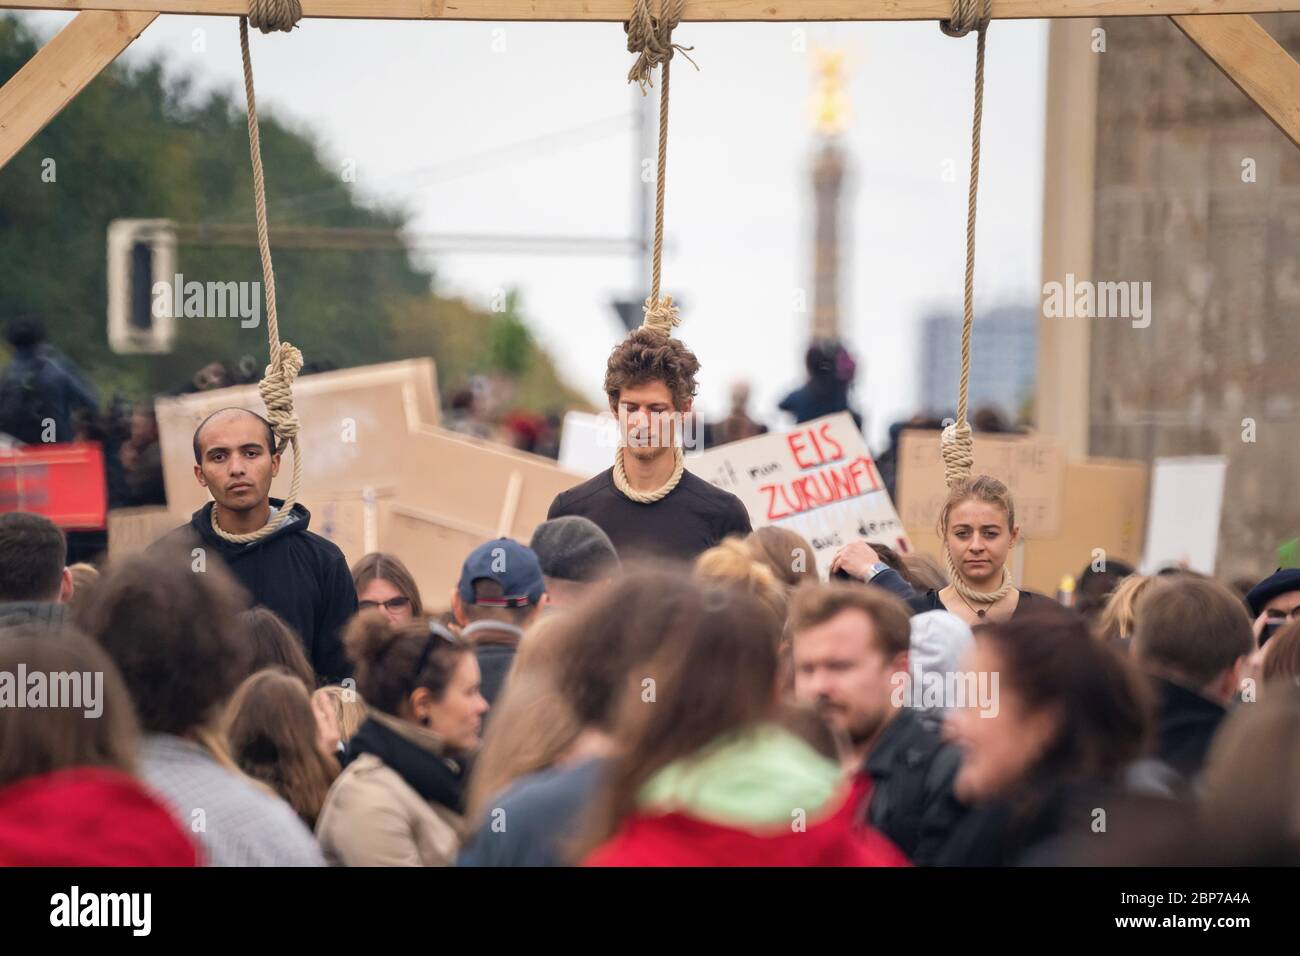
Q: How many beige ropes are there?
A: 3